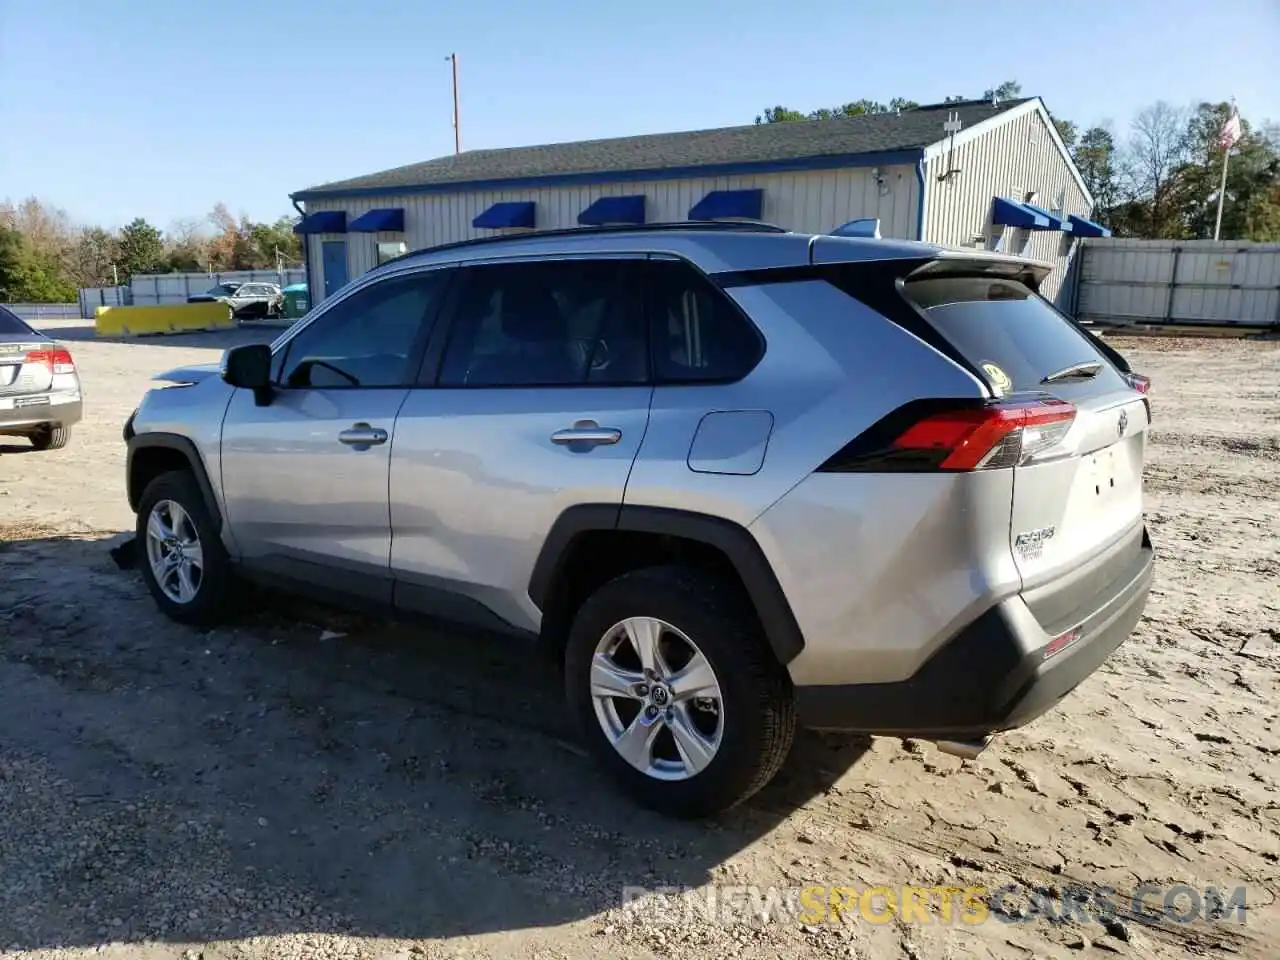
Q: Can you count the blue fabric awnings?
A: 8